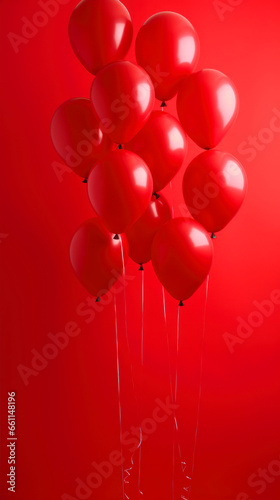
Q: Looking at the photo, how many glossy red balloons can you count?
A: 11